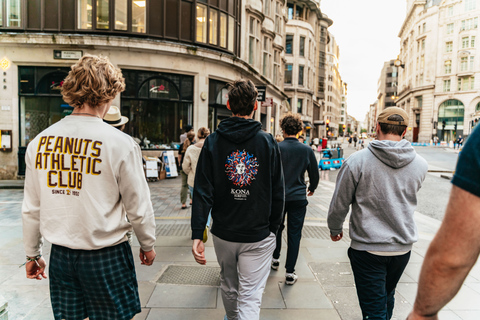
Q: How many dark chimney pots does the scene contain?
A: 0